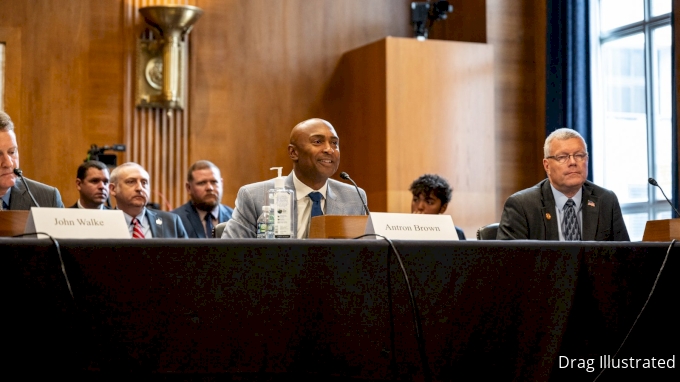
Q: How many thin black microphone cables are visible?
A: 3